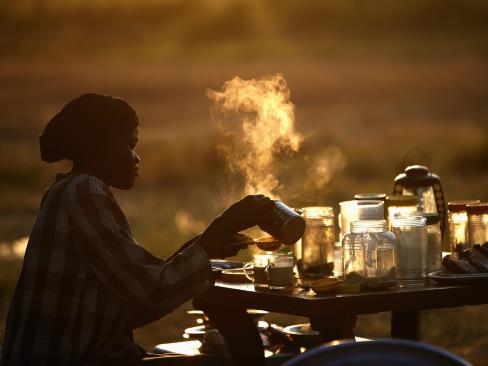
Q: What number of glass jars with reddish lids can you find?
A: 2